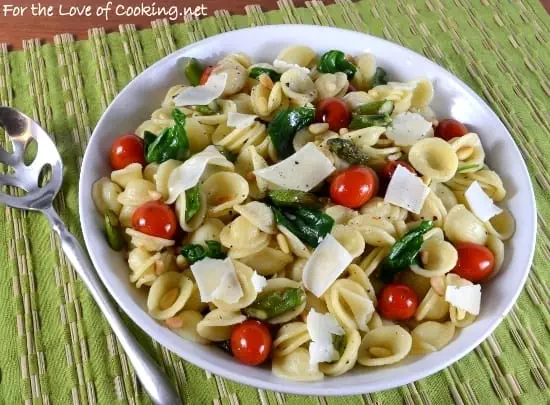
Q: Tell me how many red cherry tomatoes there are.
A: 10